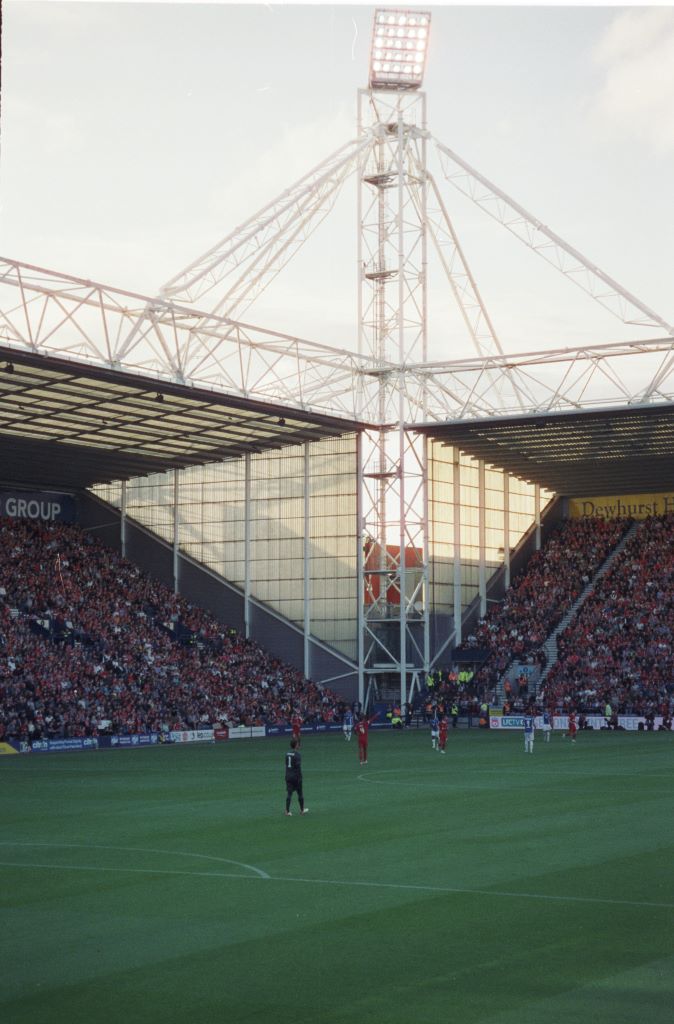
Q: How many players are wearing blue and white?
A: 4